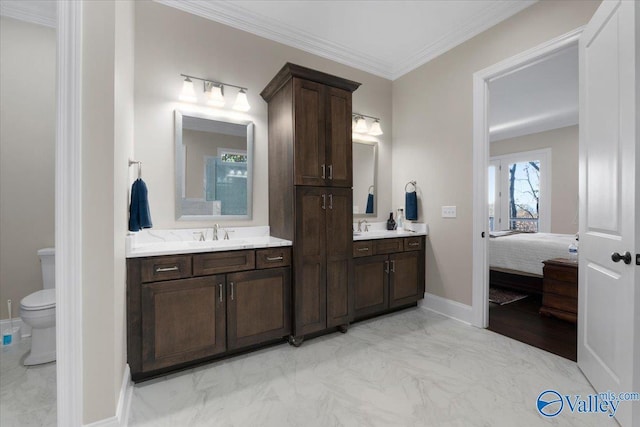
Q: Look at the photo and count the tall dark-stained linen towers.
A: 1